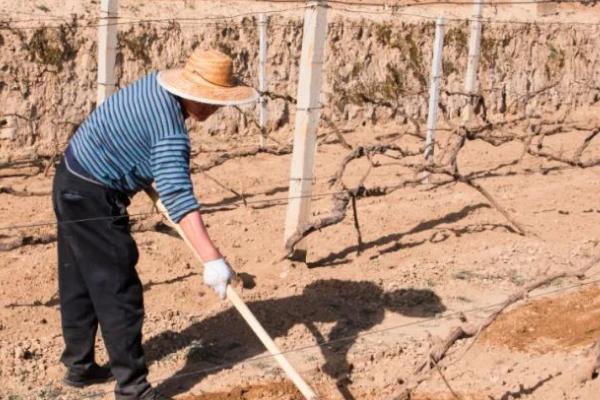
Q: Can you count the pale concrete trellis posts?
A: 5